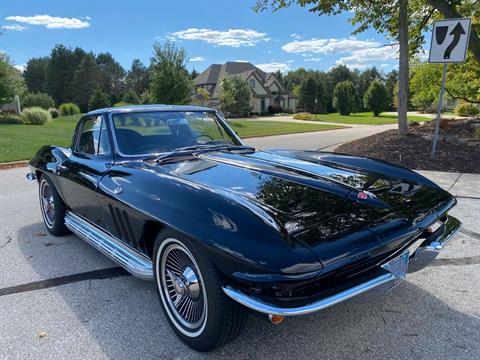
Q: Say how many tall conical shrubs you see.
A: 2